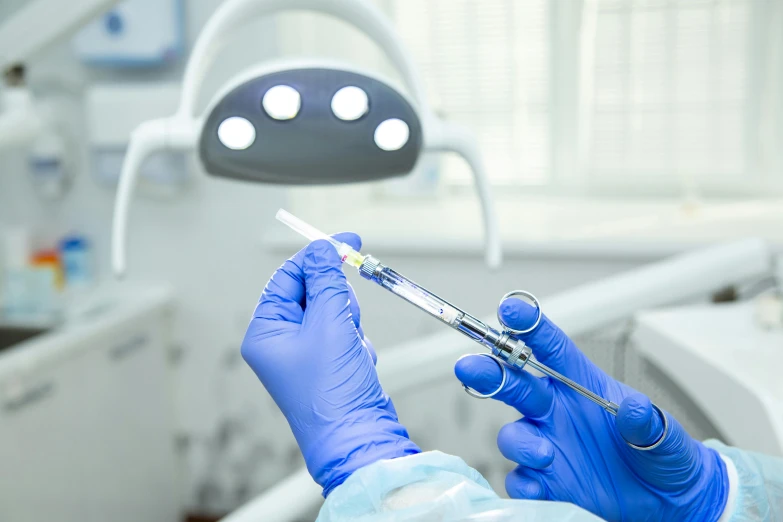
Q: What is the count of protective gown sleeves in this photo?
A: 2